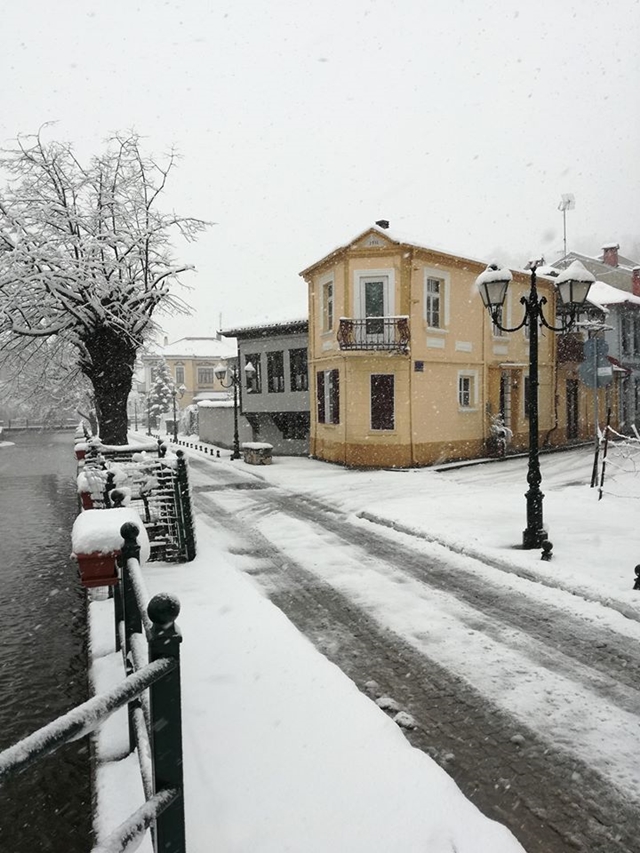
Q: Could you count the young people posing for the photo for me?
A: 0